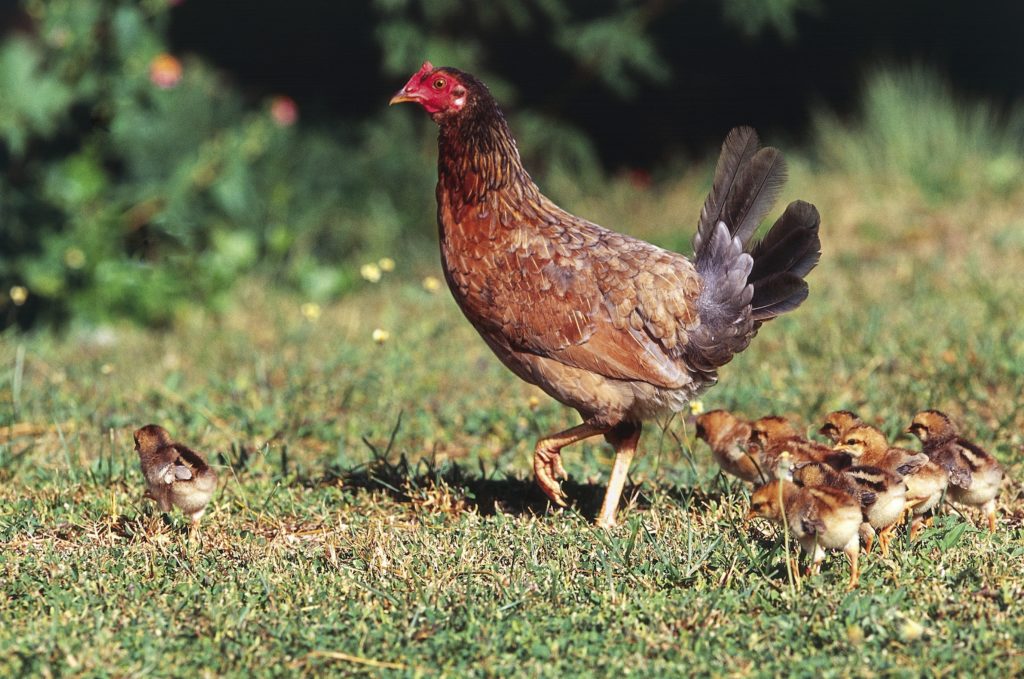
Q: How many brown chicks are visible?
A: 8